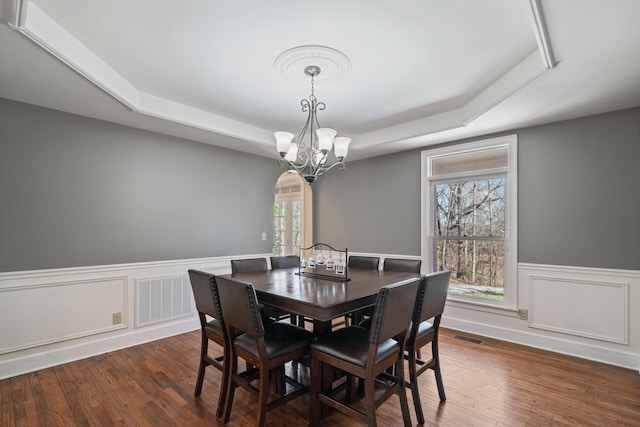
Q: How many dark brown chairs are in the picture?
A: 8